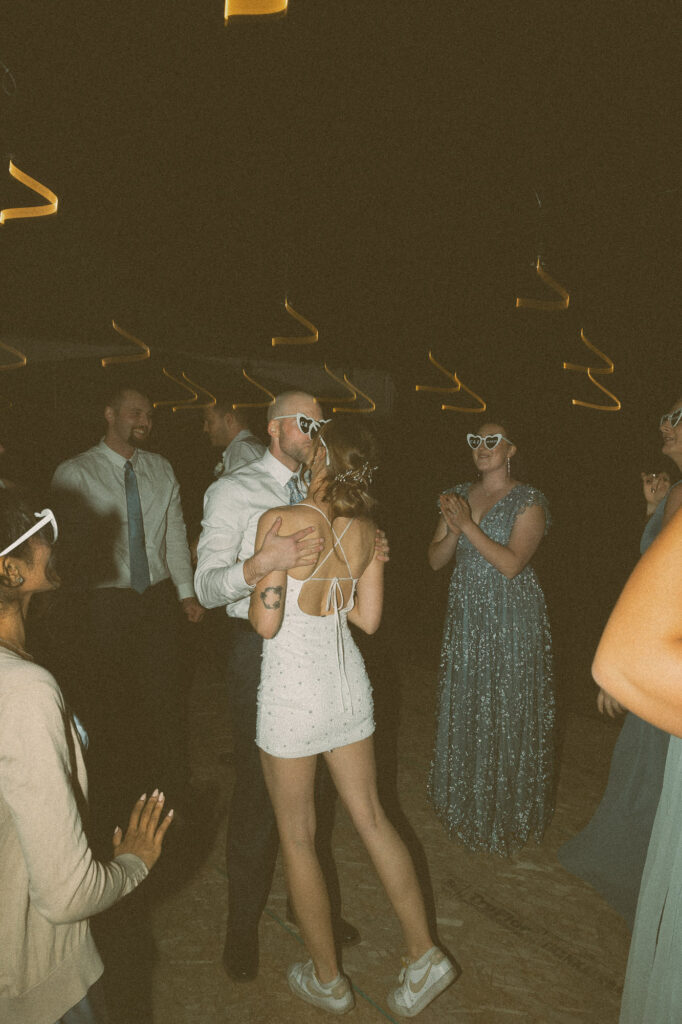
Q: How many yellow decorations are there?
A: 15